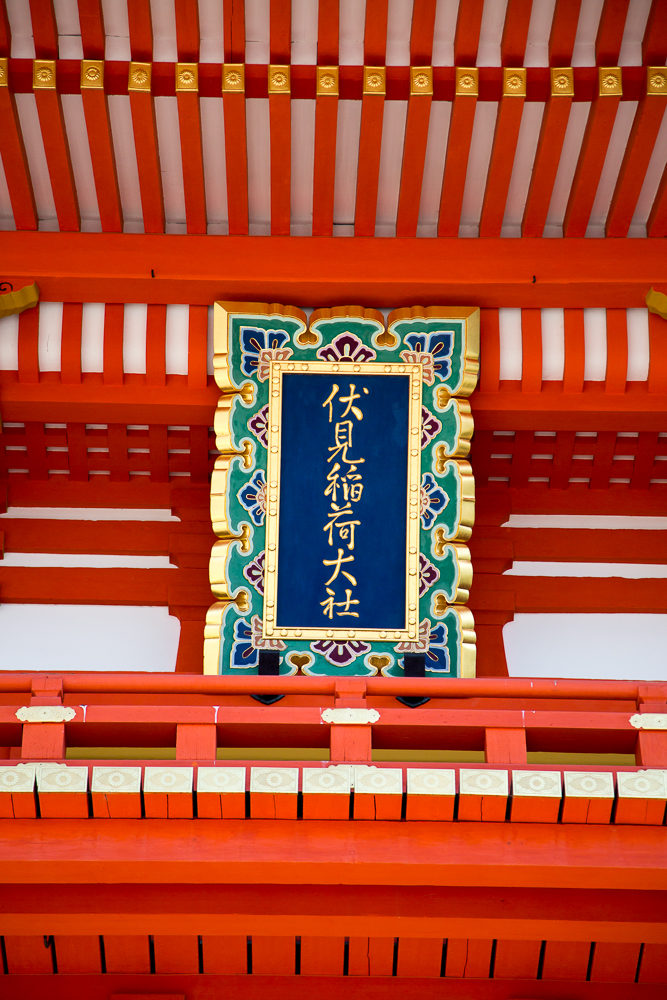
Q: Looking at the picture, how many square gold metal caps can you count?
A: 15